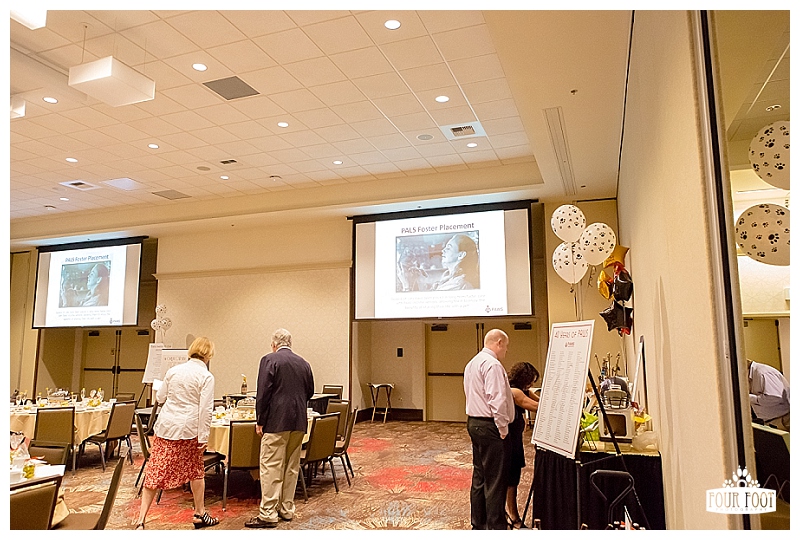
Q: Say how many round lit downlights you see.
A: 11